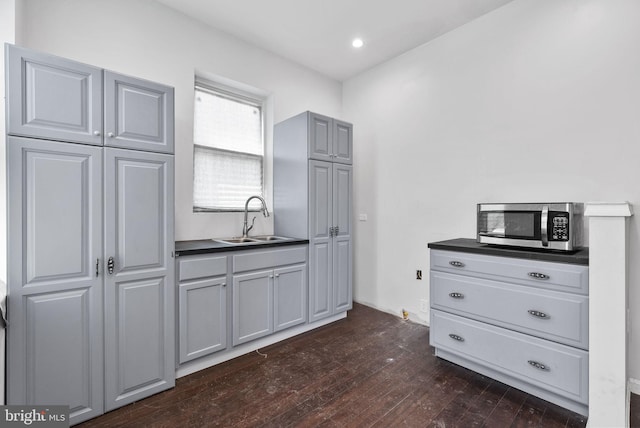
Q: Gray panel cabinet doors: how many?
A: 11